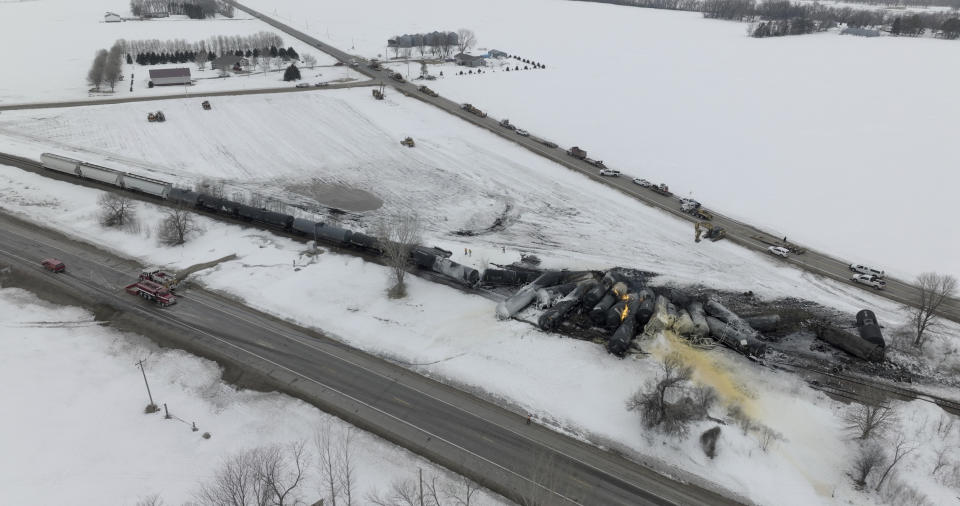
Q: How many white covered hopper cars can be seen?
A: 3